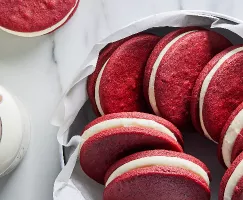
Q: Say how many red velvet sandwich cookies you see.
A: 8